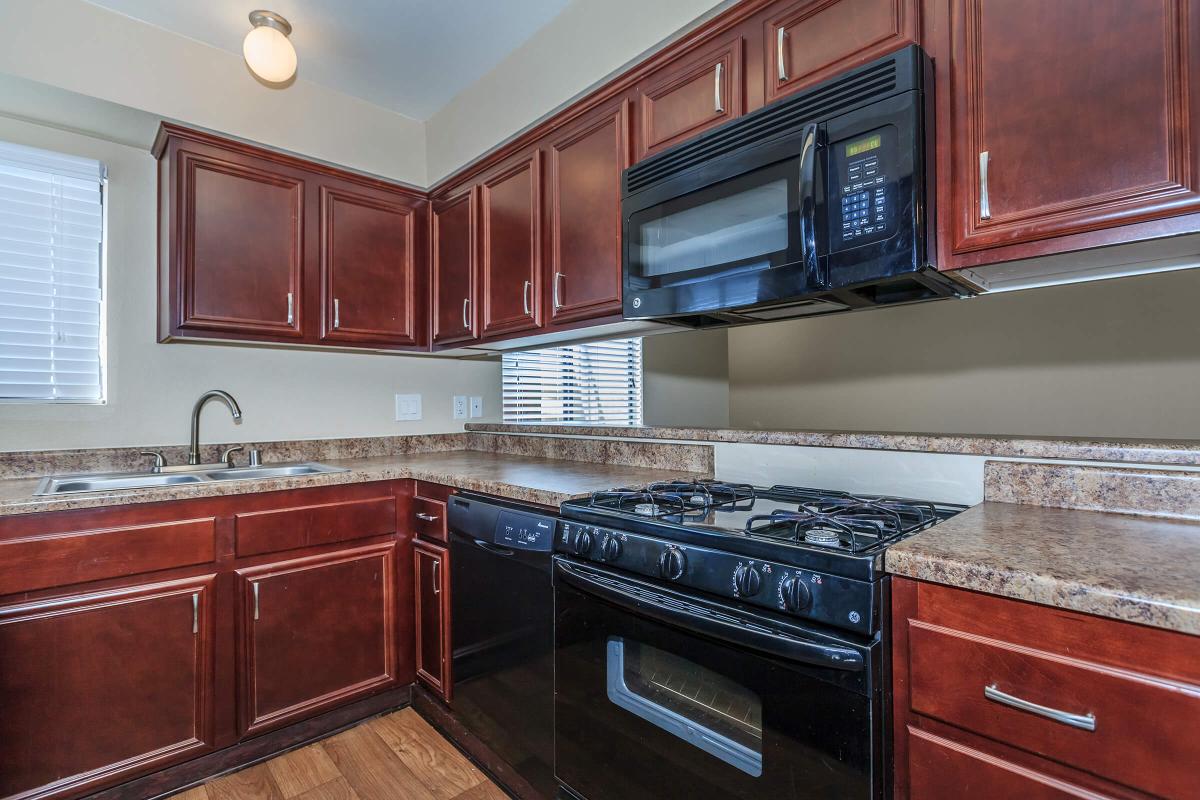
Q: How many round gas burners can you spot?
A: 4